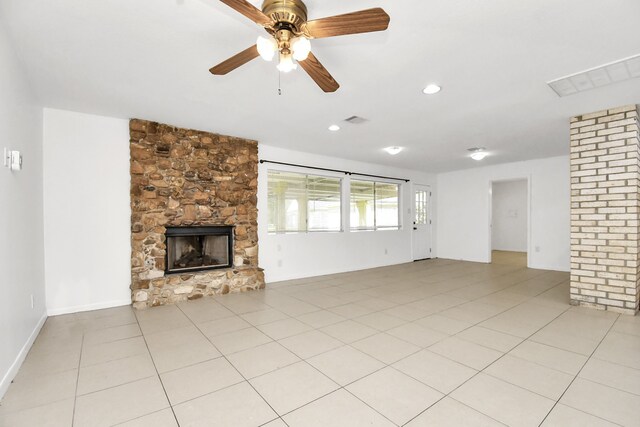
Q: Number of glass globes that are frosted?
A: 3